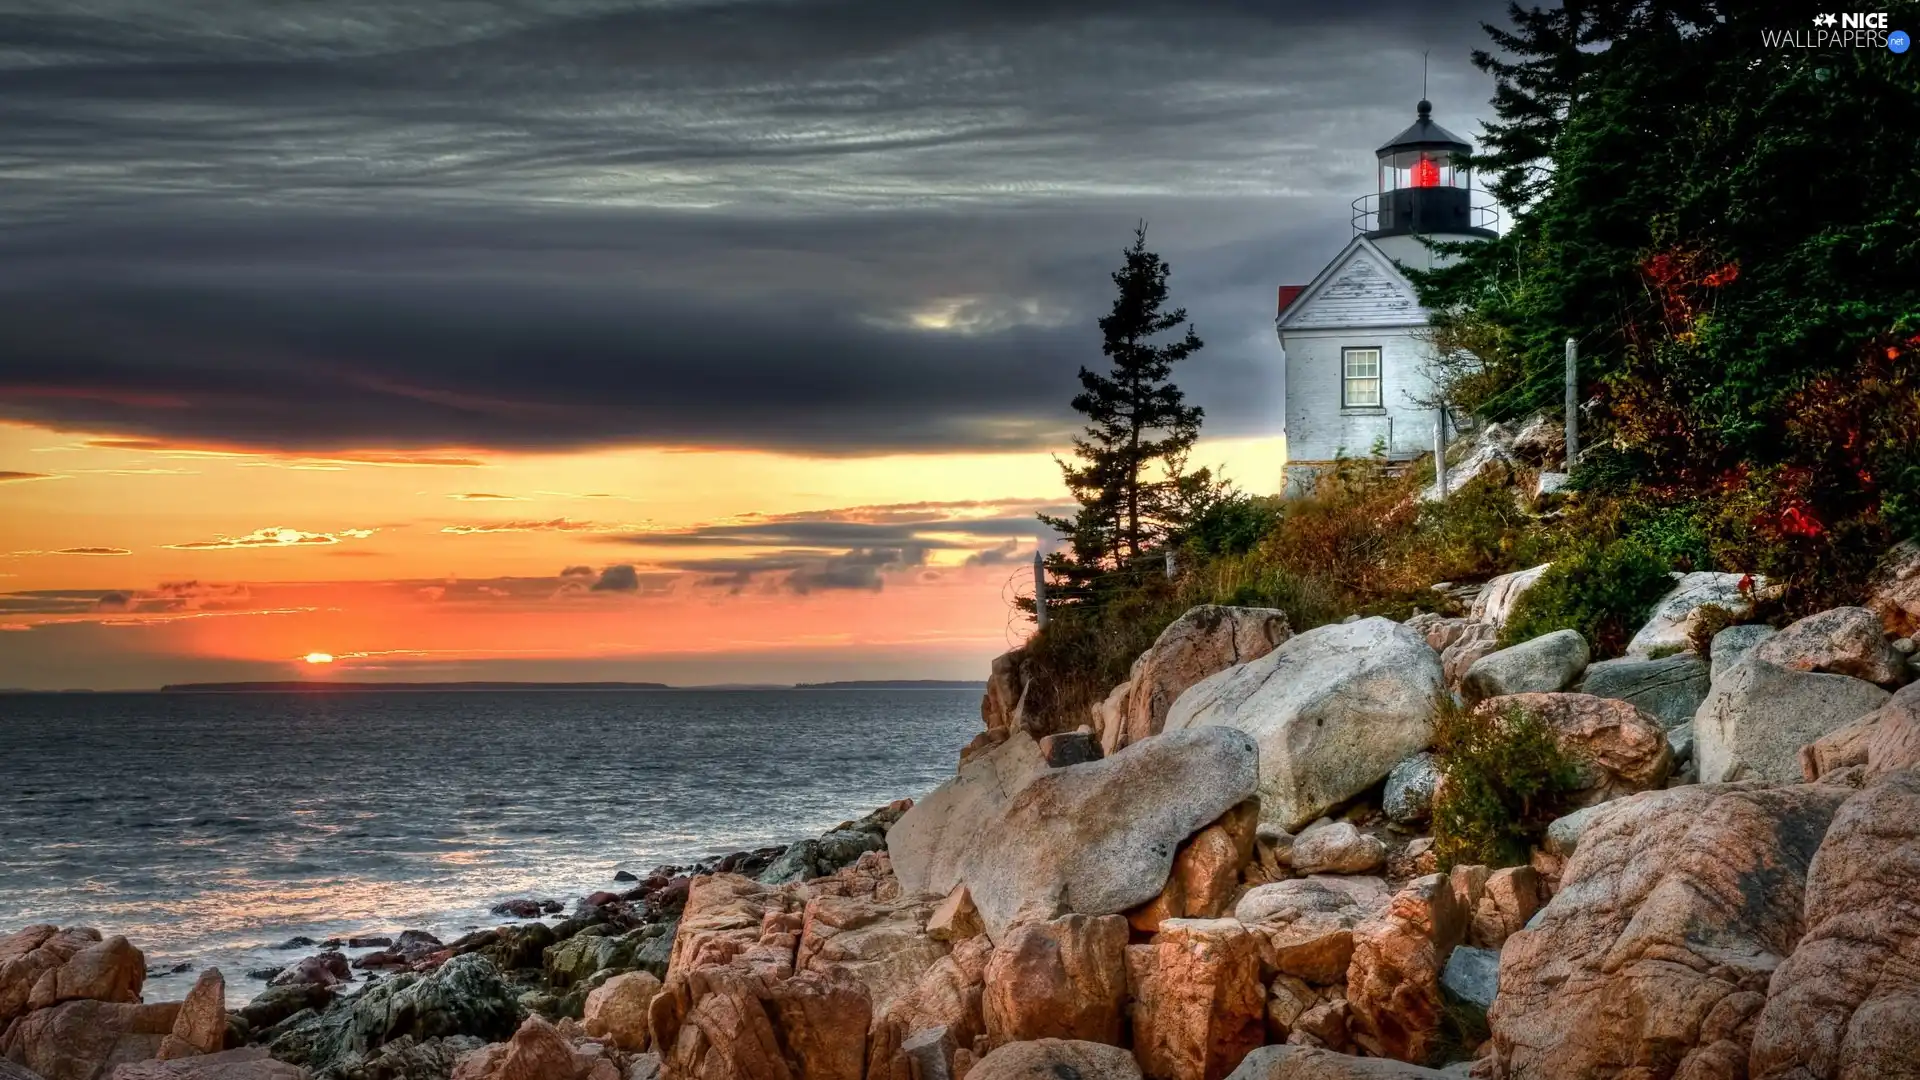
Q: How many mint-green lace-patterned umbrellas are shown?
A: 0